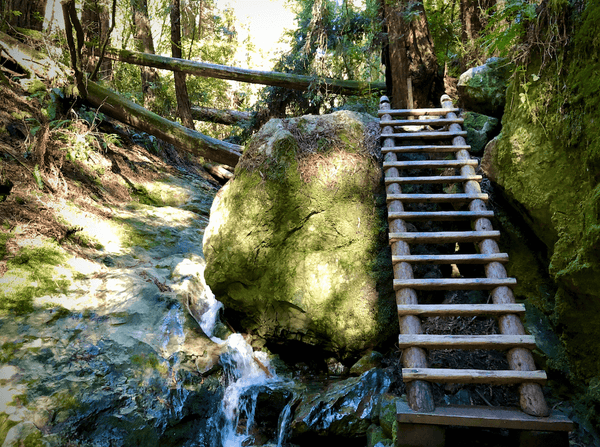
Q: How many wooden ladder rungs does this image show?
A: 14